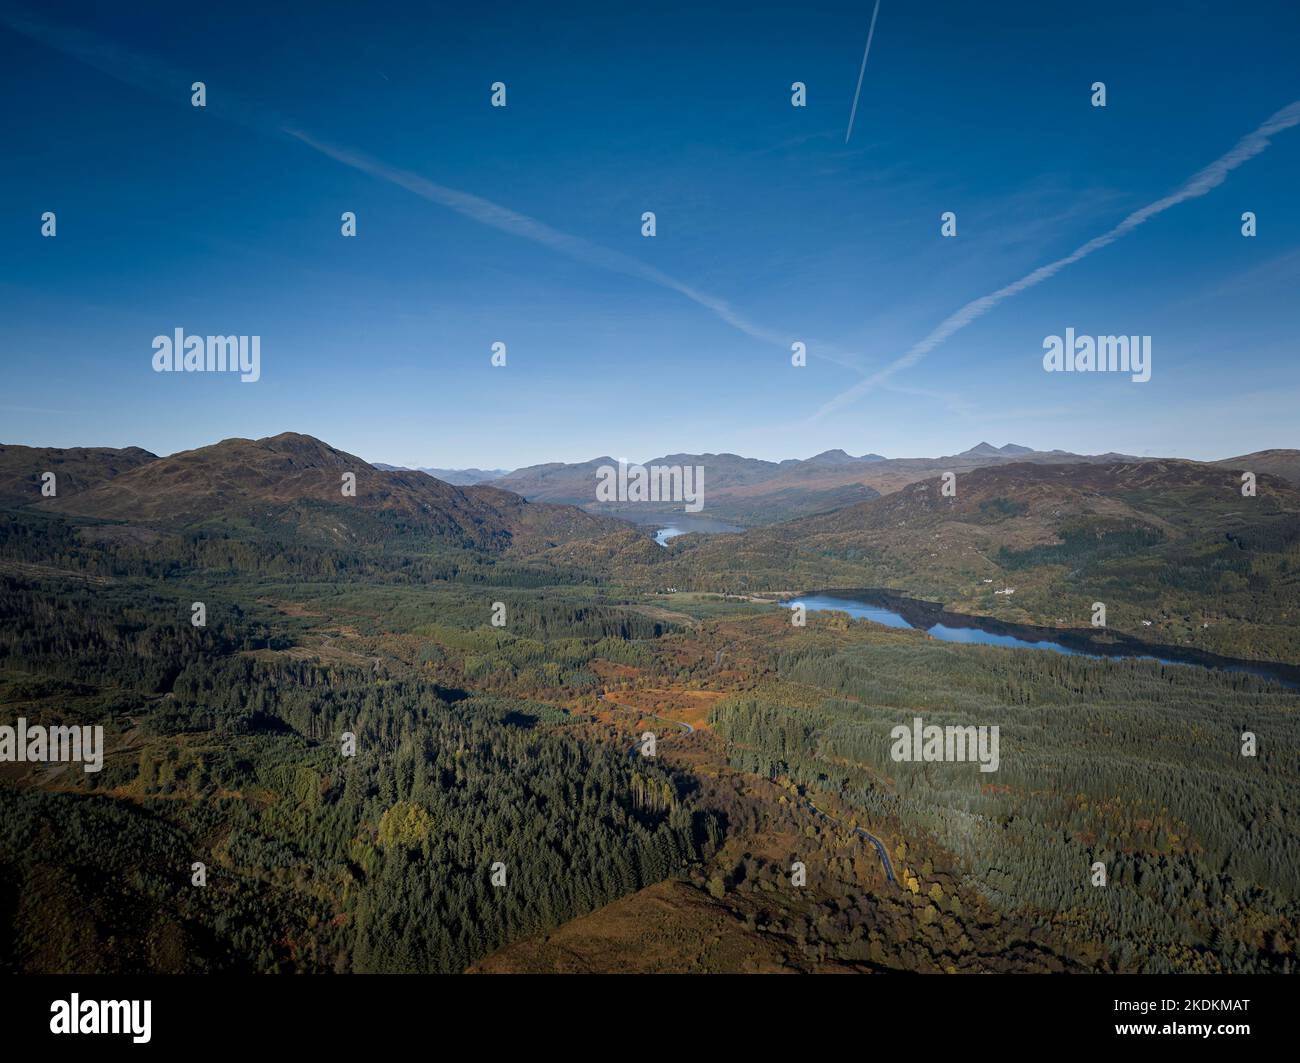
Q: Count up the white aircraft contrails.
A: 3